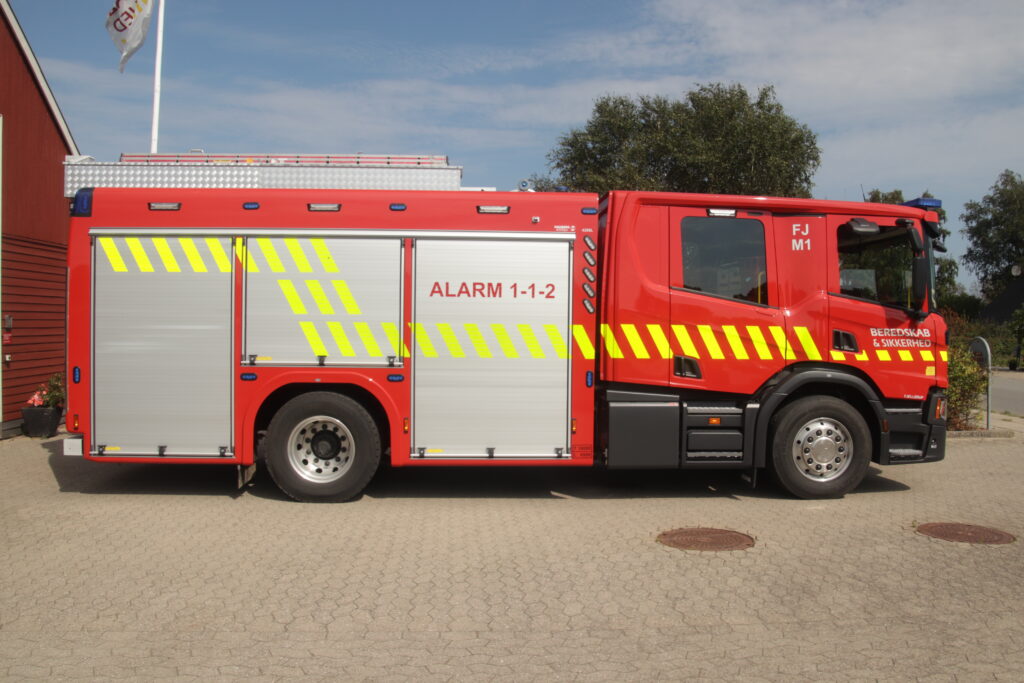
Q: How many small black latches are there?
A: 9